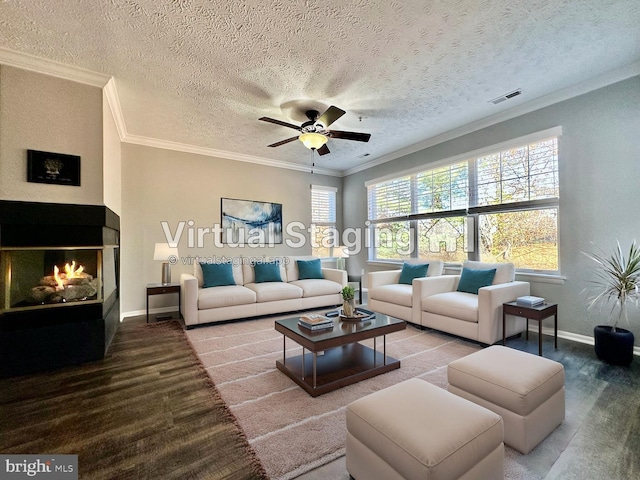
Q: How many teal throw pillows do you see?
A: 5